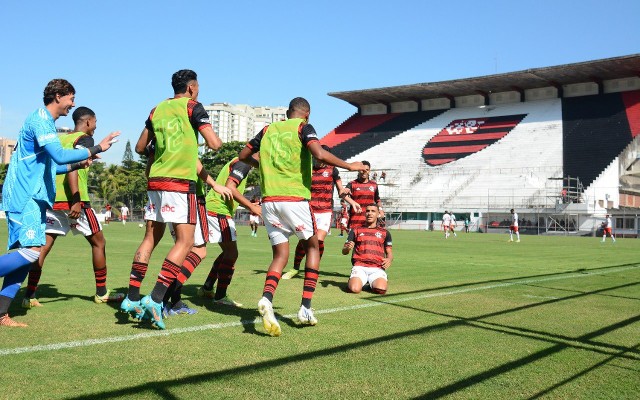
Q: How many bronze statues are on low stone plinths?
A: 0